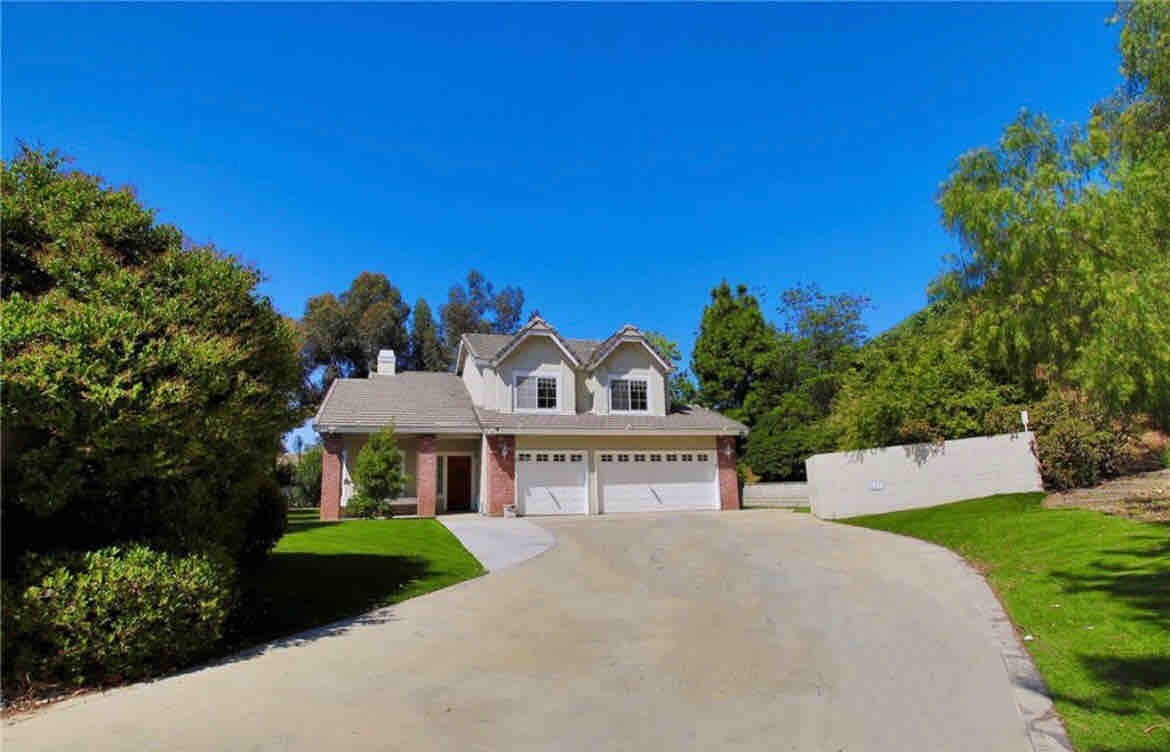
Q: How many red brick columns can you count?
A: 4